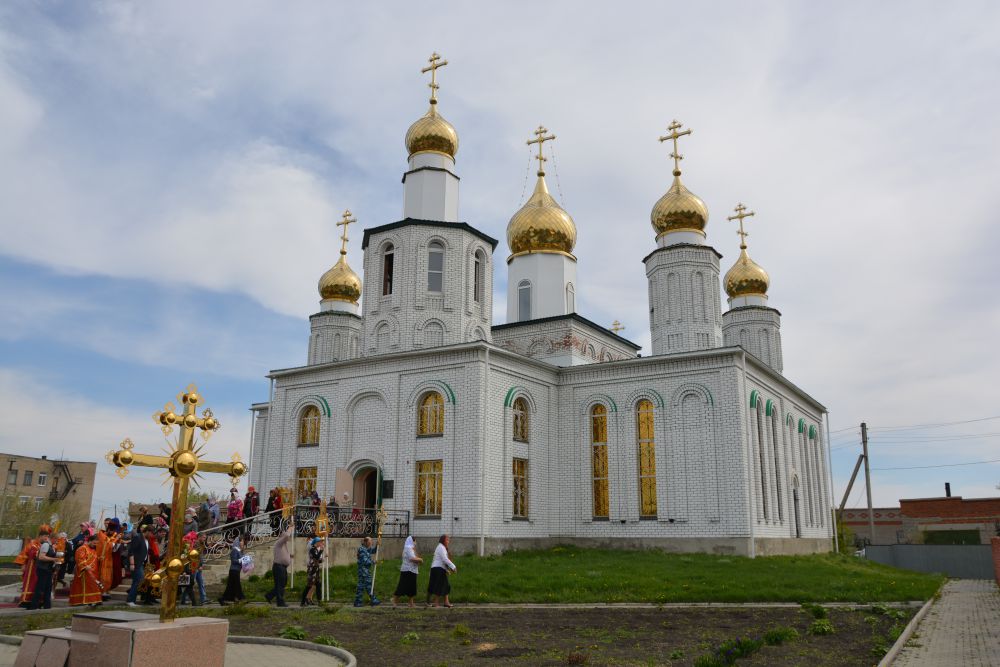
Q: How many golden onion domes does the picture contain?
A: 5